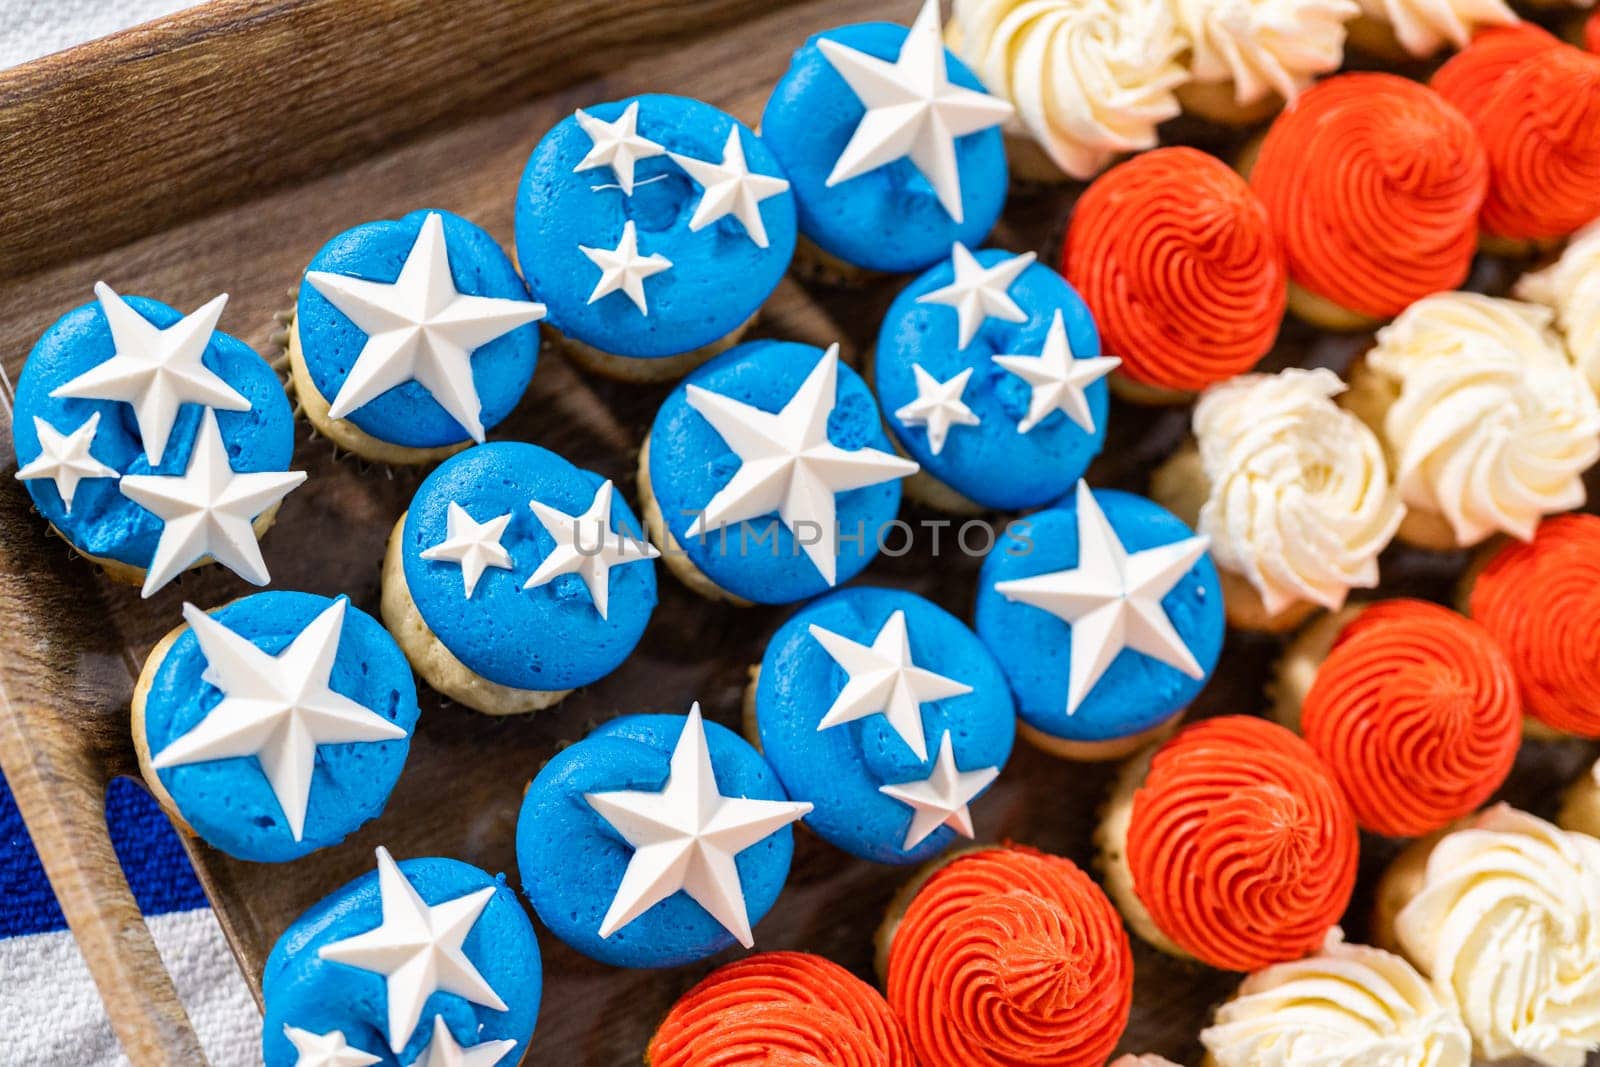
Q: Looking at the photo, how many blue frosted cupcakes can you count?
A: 12